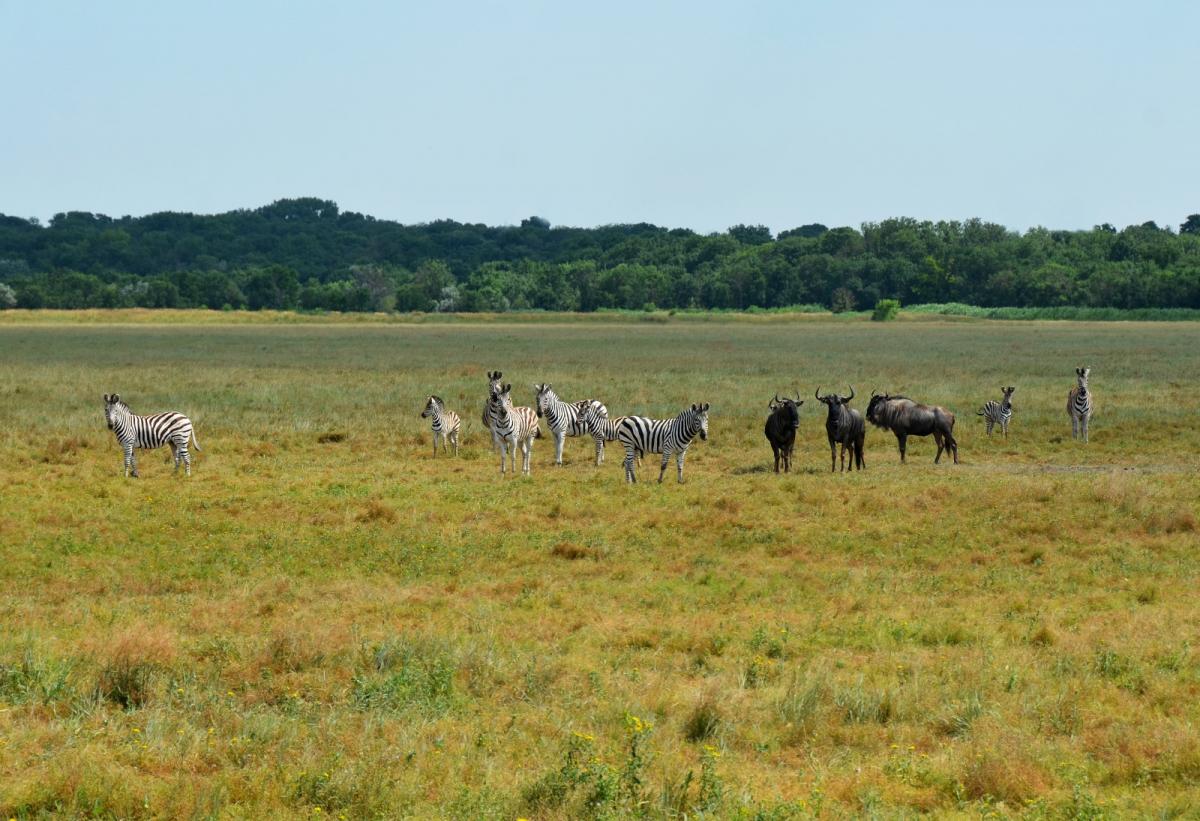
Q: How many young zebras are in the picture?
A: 3